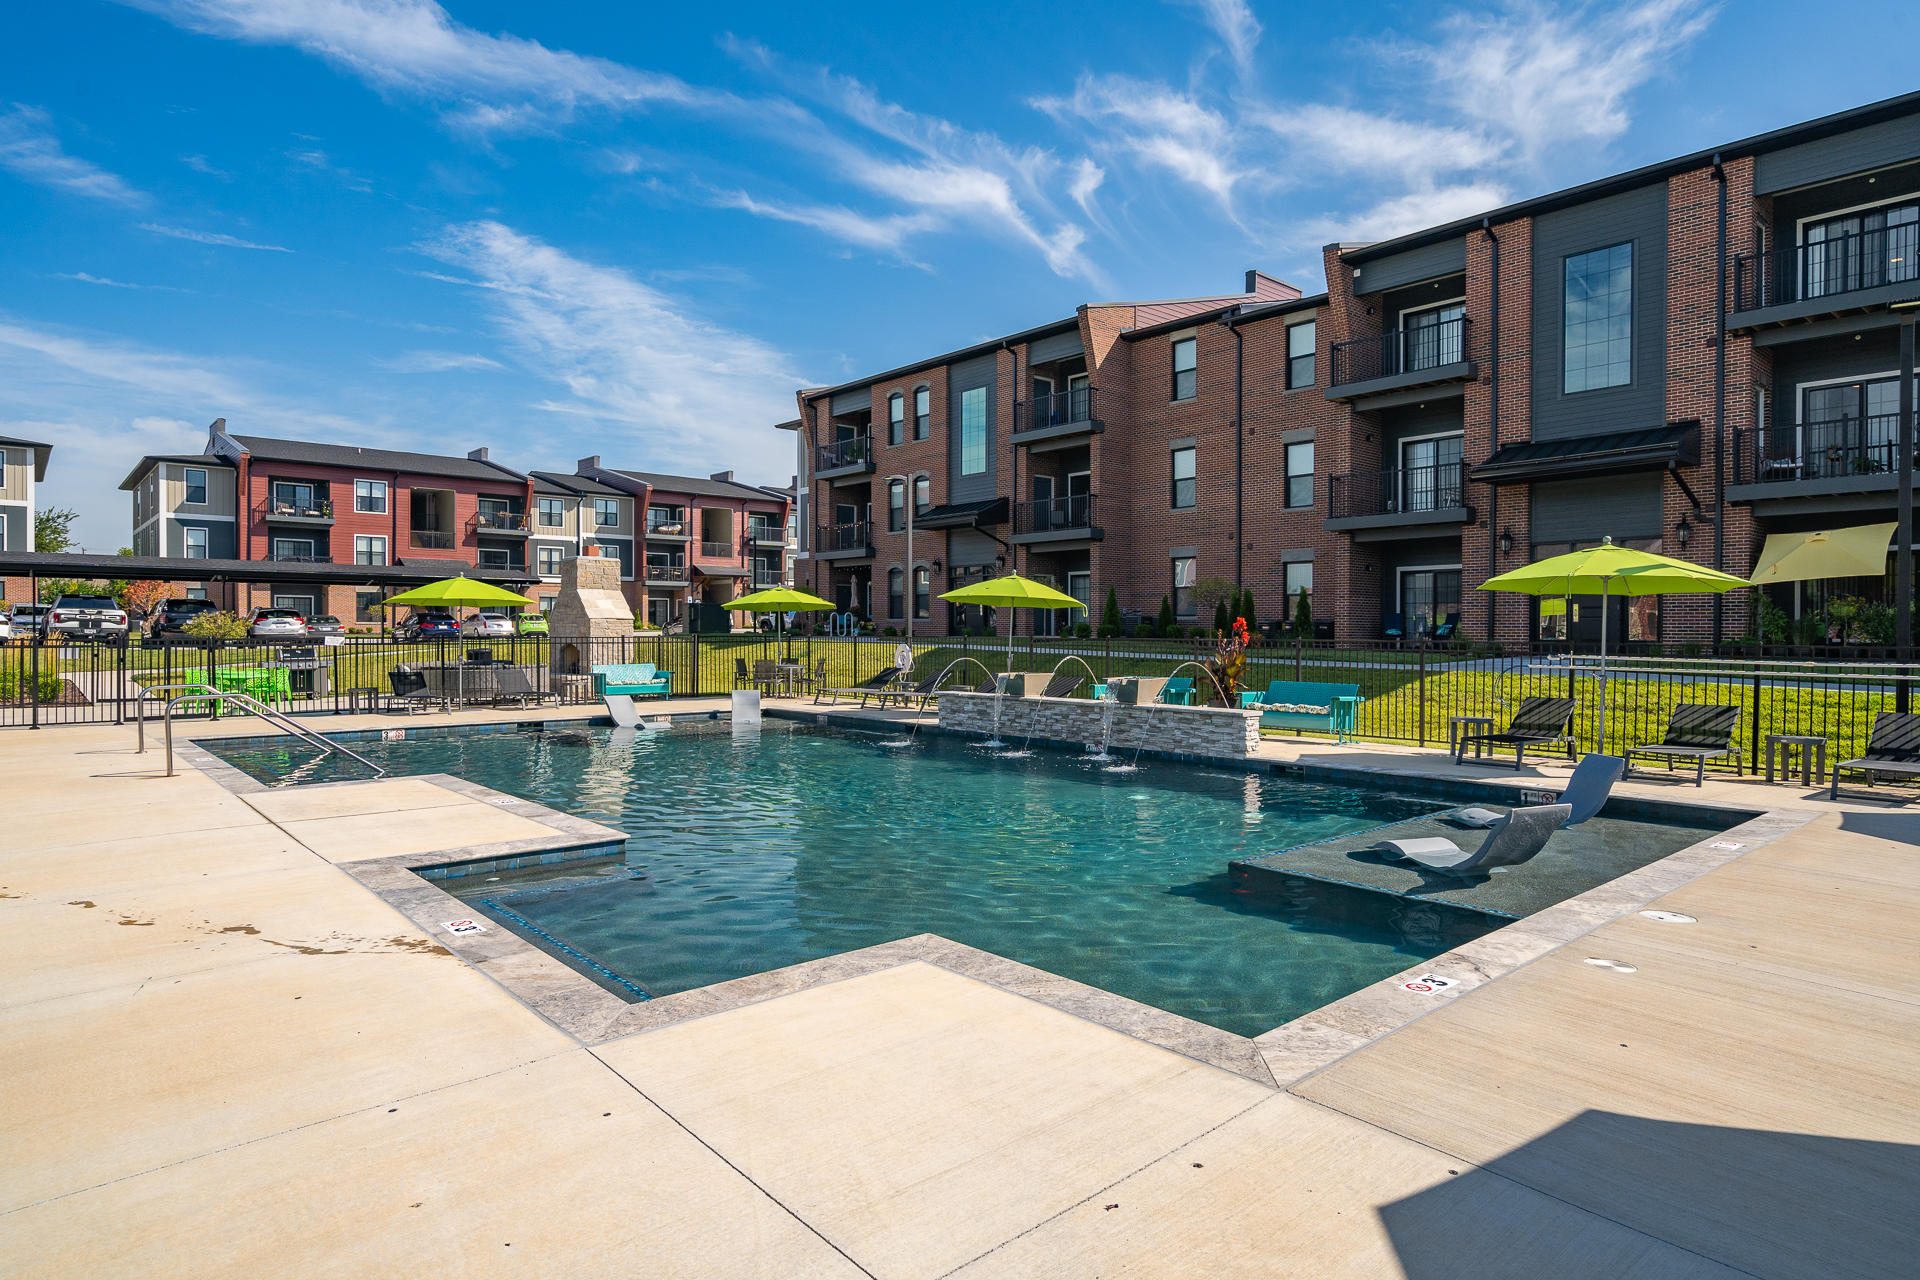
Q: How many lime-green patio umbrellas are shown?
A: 4